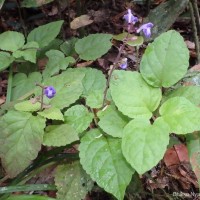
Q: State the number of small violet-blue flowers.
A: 4